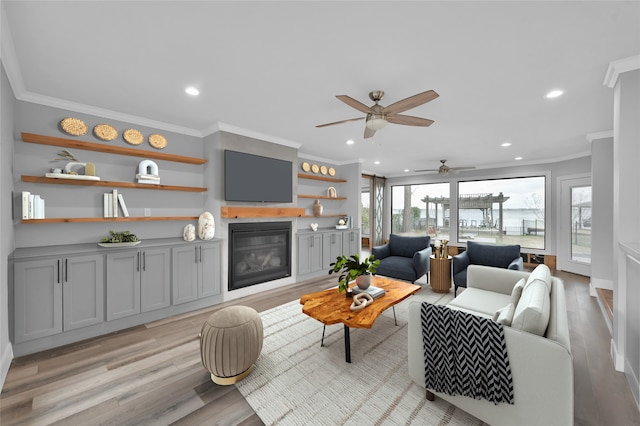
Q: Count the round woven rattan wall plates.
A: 8